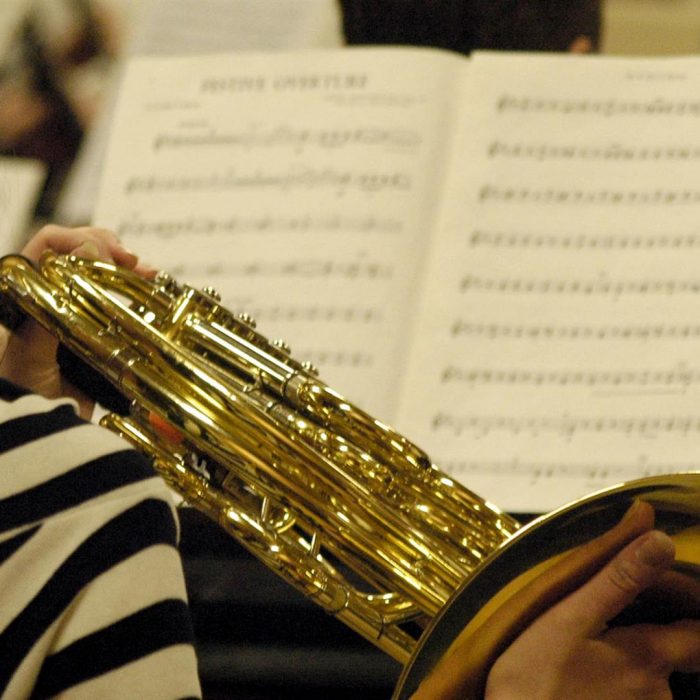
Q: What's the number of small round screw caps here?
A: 5